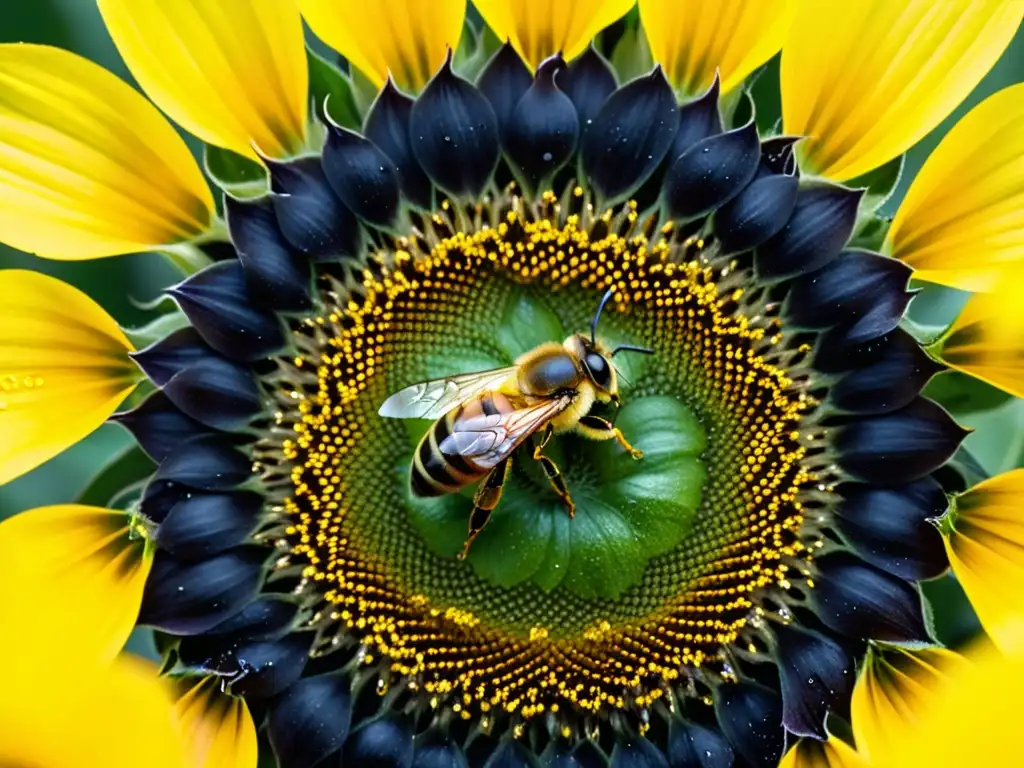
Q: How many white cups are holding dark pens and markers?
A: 0